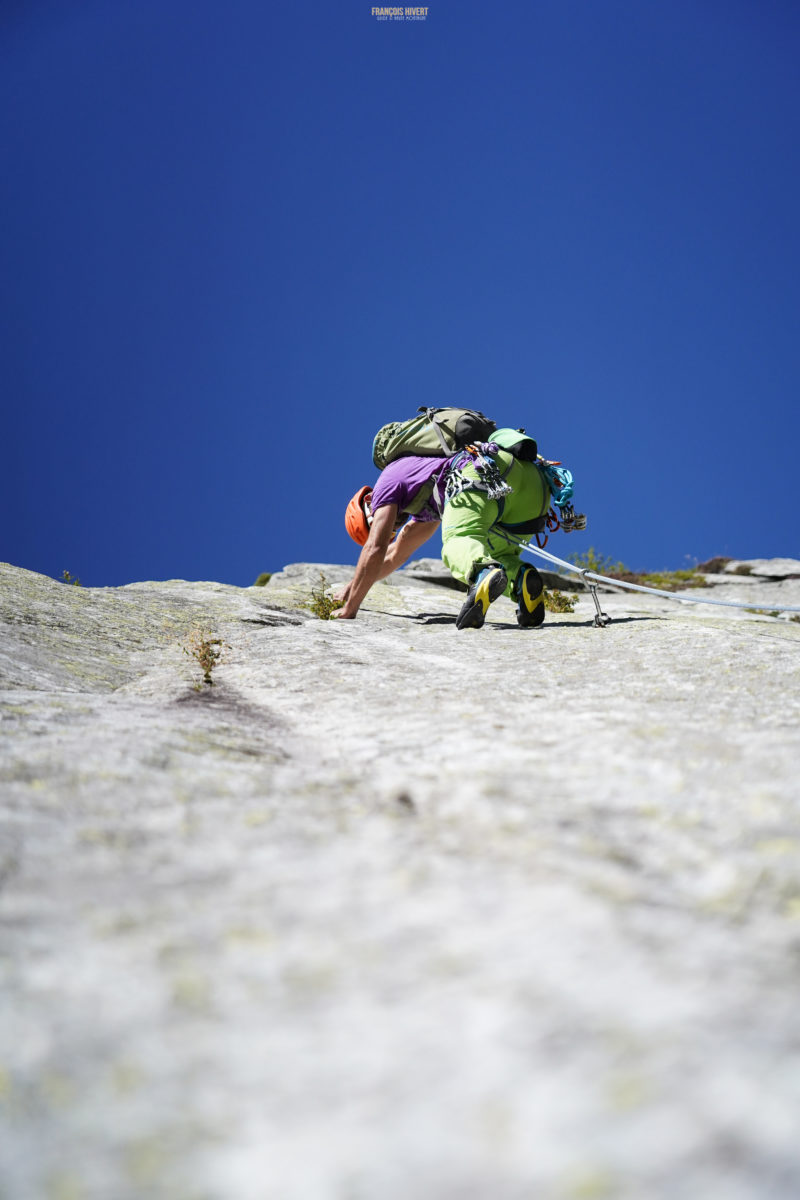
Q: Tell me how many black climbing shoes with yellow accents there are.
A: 2